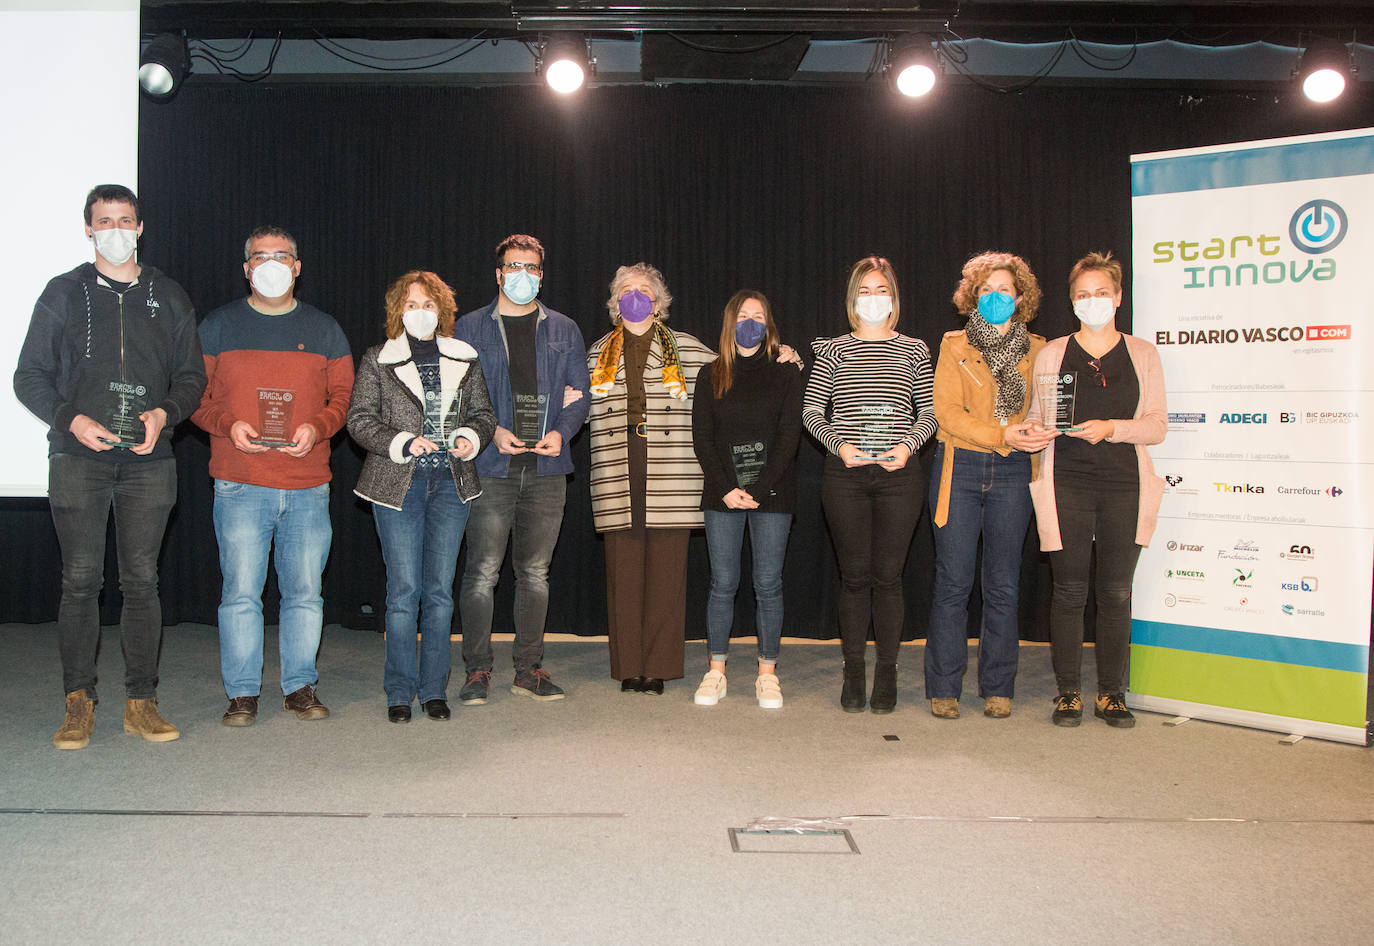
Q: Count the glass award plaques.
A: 7